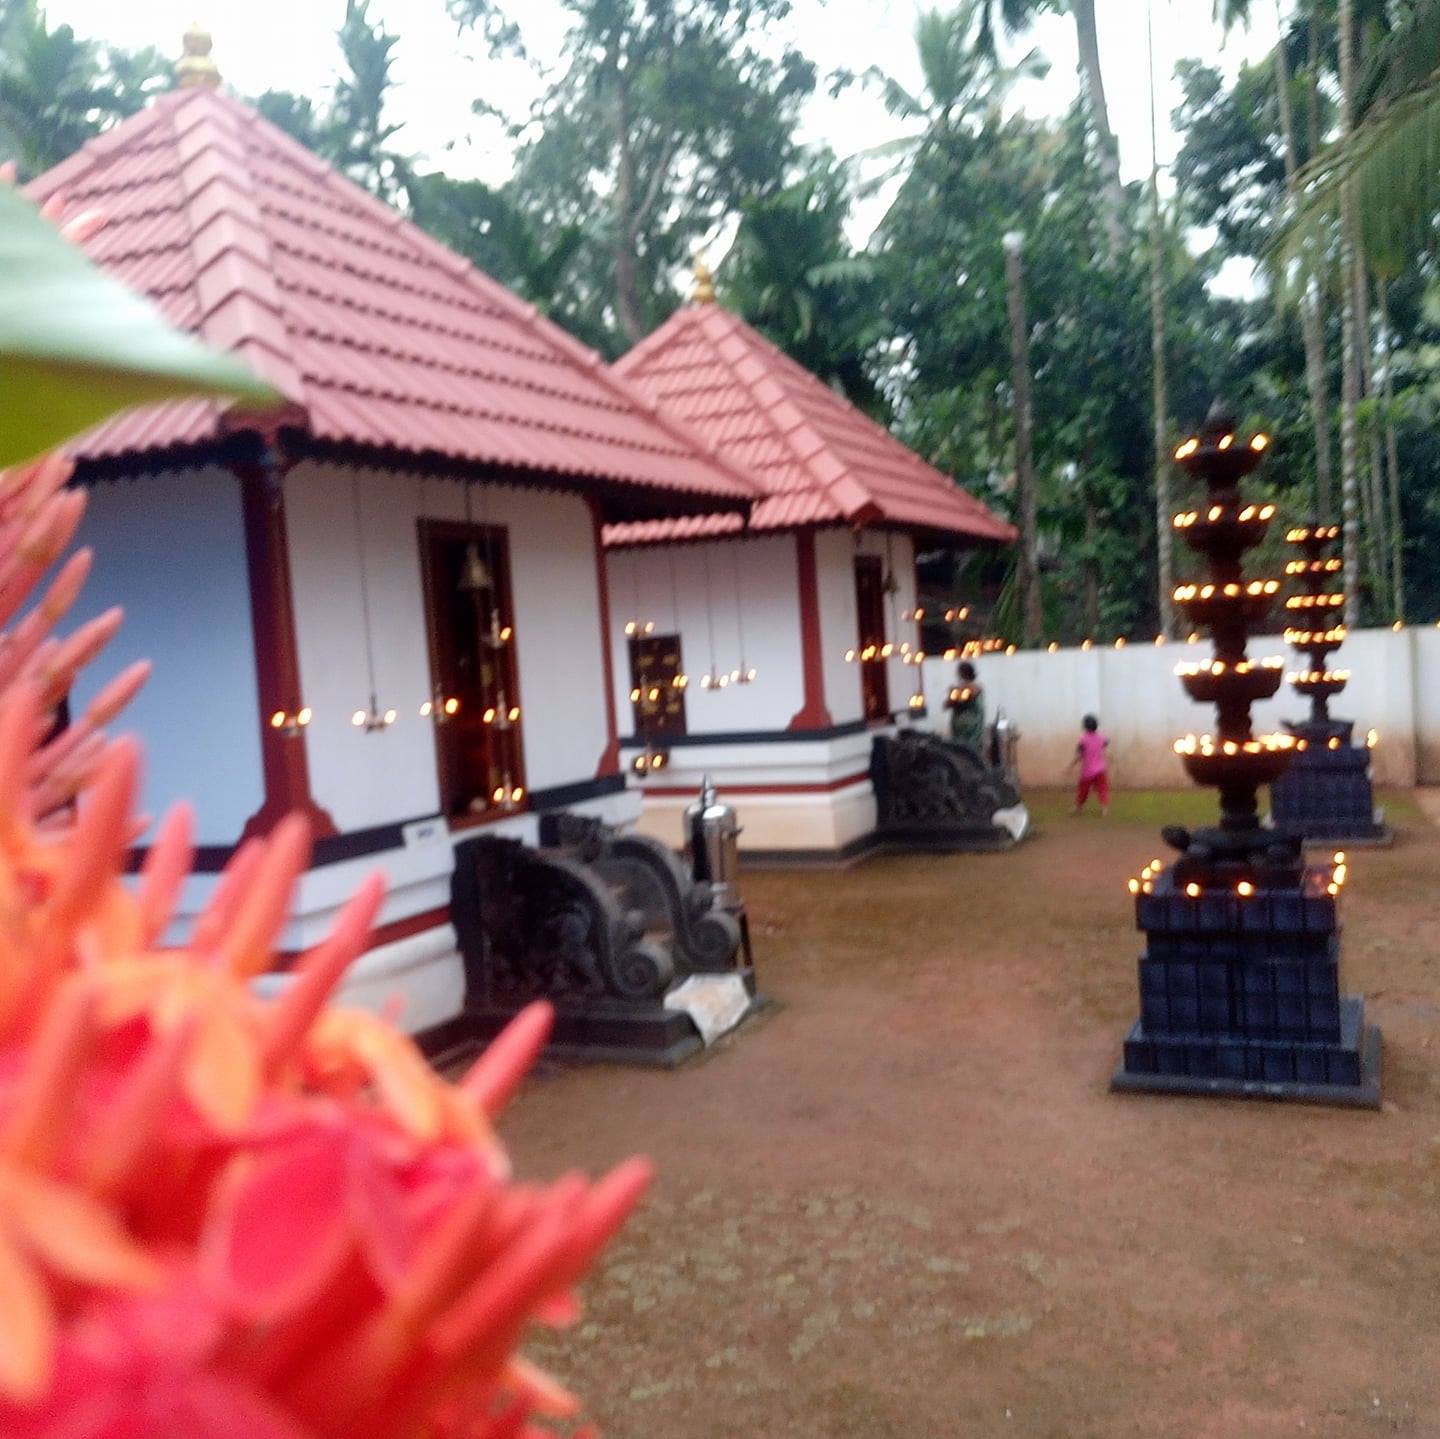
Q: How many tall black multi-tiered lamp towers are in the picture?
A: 2